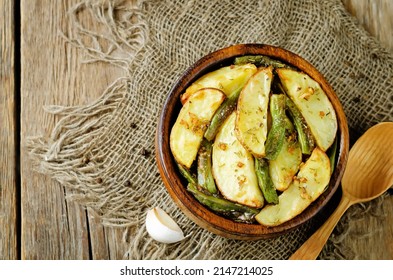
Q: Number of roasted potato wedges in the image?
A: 7